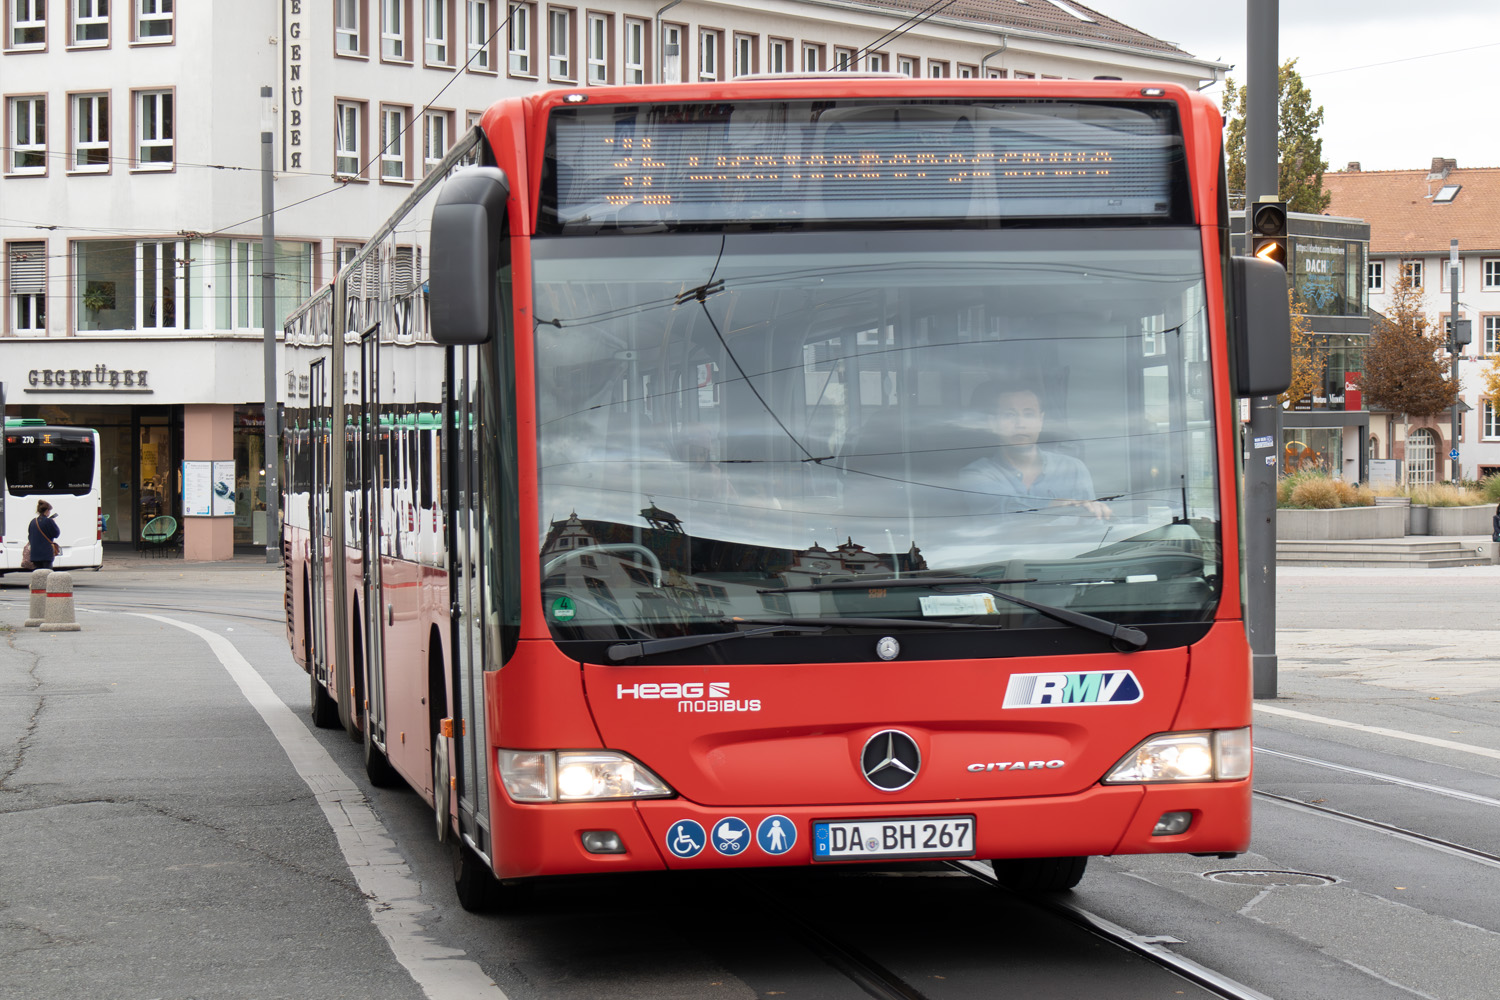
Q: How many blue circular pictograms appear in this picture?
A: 3